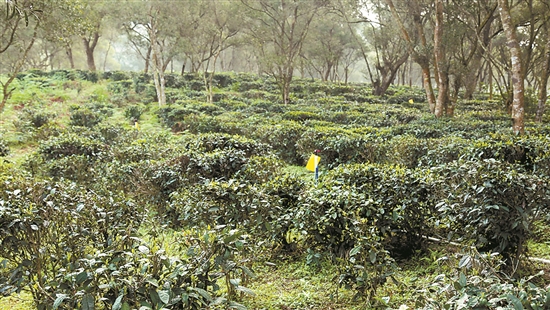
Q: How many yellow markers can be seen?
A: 3